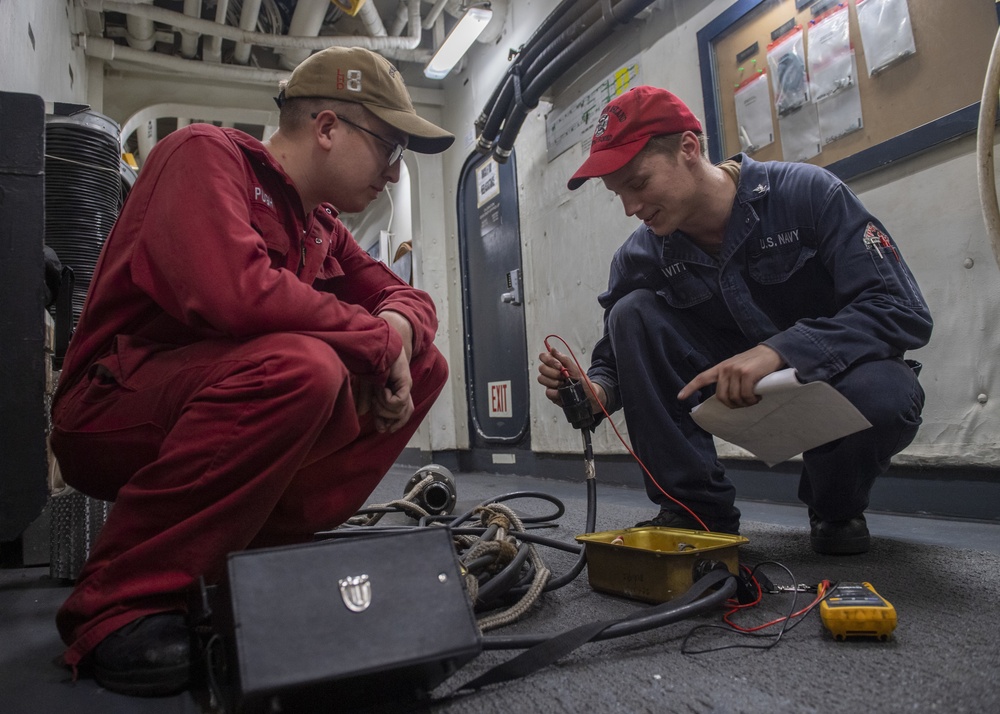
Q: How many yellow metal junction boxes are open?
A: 1